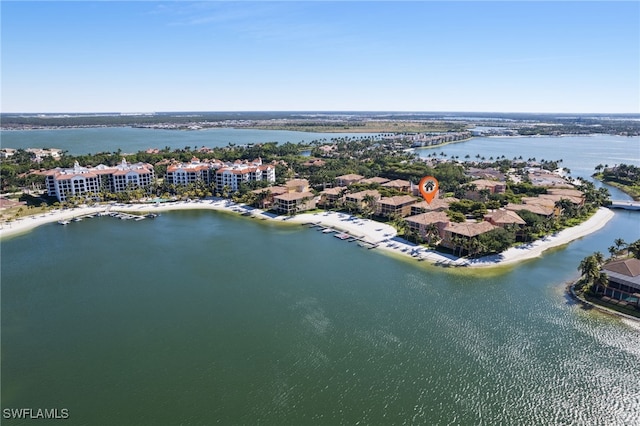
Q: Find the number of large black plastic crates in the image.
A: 0